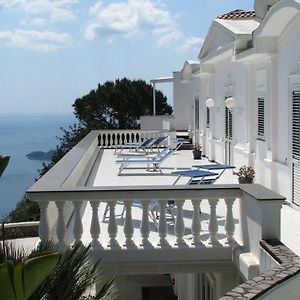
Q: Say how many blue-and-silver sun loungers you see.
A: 6